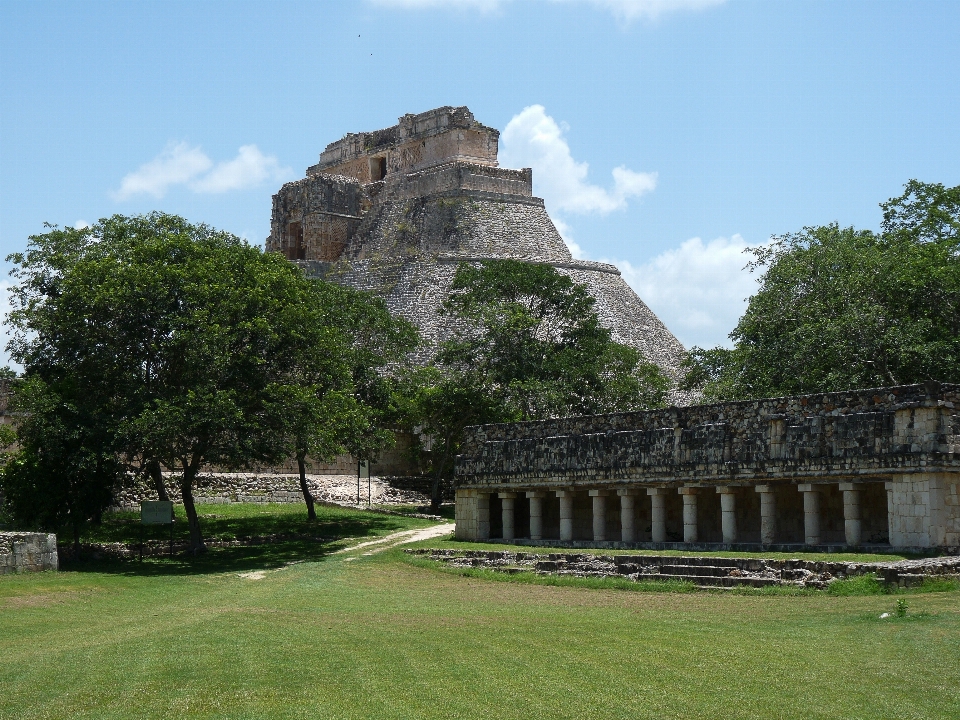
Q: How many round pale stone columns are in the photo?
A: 11